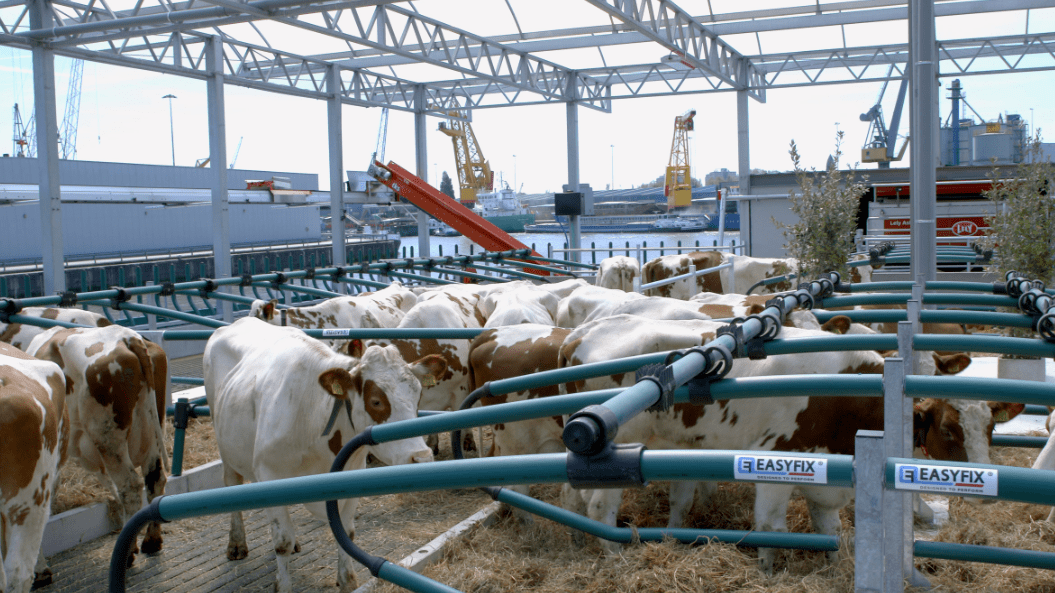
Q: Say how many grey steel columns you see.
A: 7